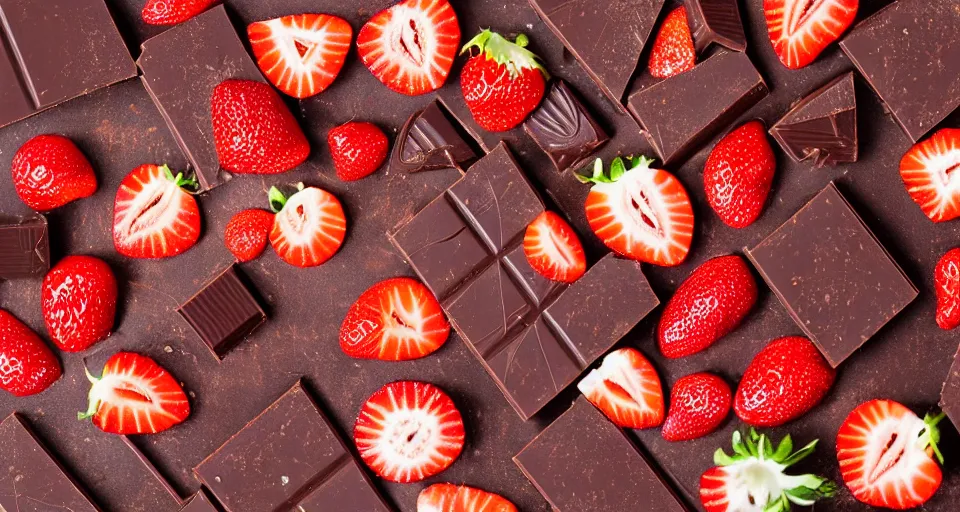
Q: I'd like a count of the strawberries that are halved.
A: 15